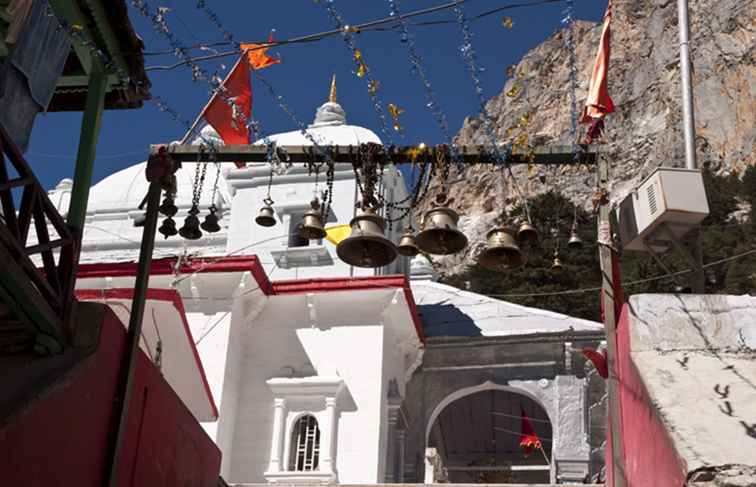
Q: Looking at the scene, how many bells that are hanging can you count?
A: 13